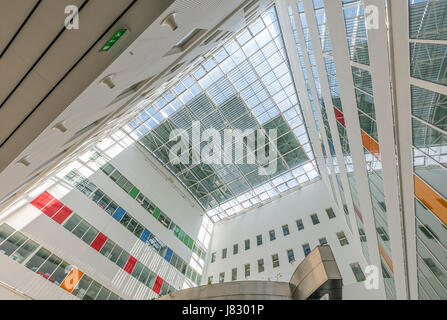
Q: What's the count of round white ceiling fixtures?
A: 4